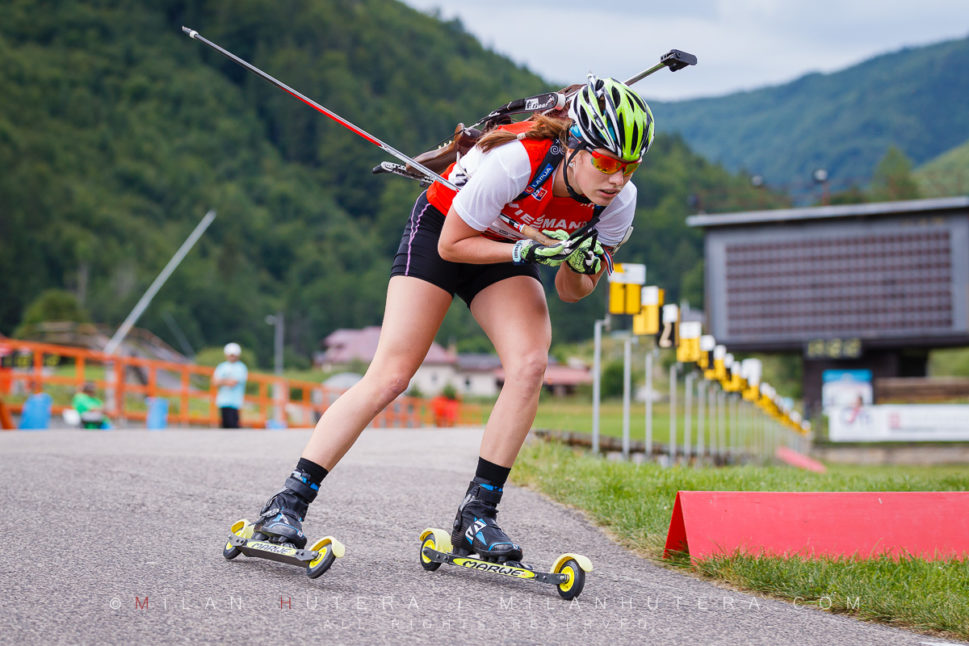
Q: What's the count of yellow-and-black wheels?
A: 4